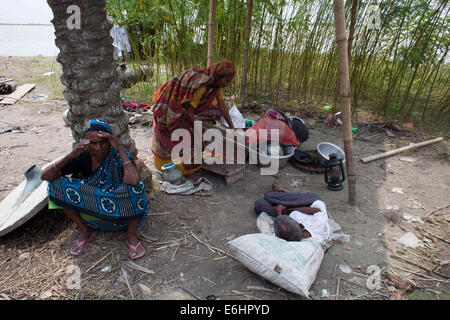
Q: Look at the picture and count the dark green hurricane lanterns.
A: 1